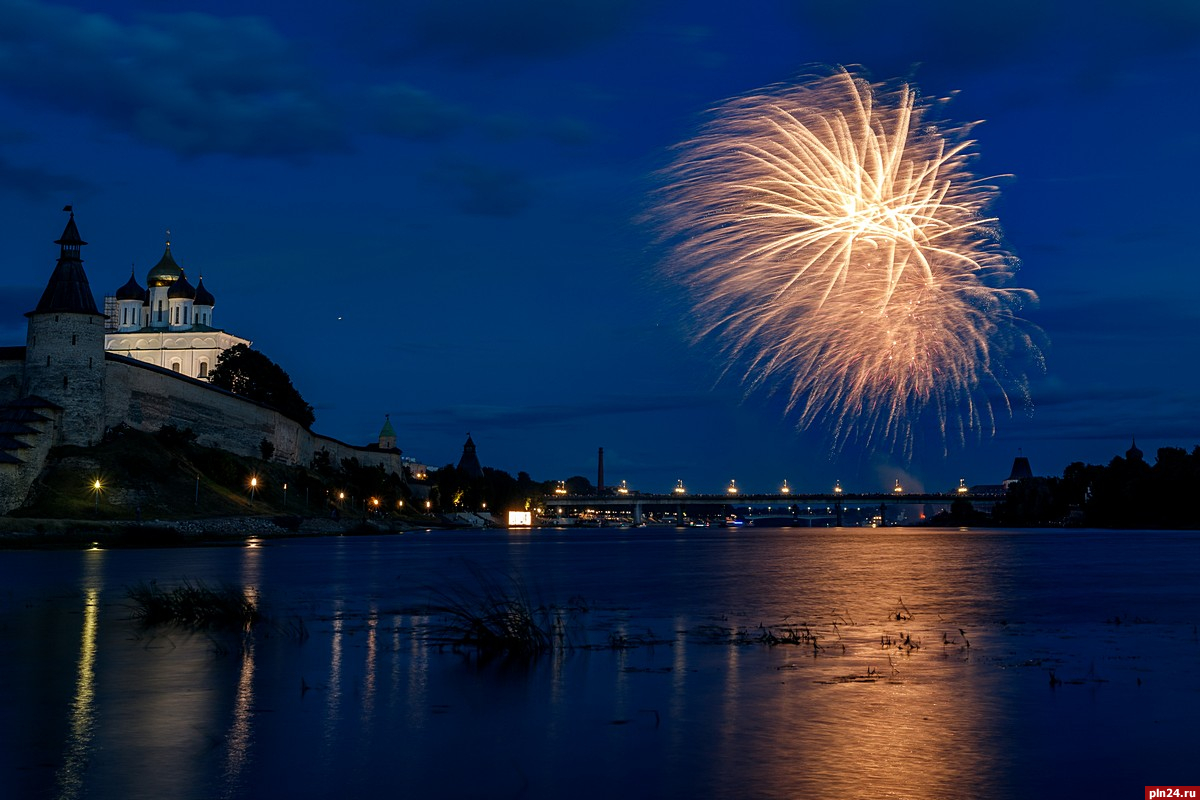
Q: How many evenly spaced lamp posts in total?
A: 8